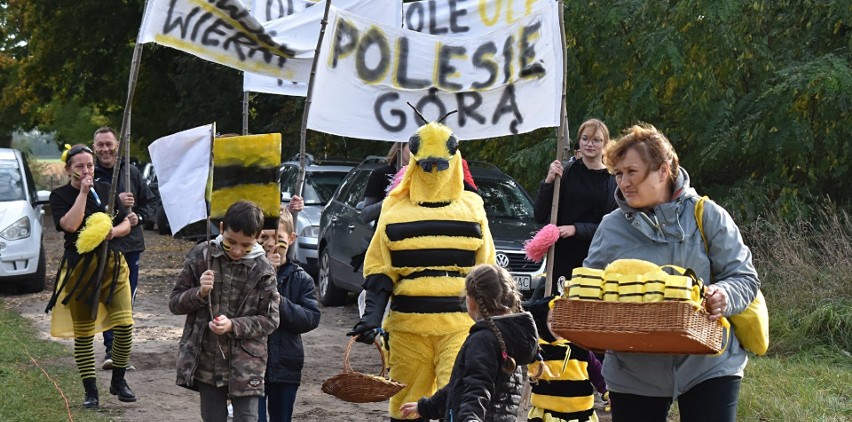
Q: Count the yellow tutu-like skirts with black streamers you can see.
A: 1